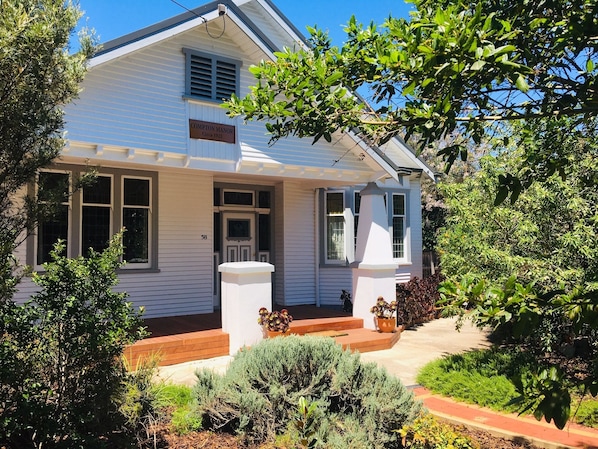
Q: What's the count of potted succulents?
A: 2